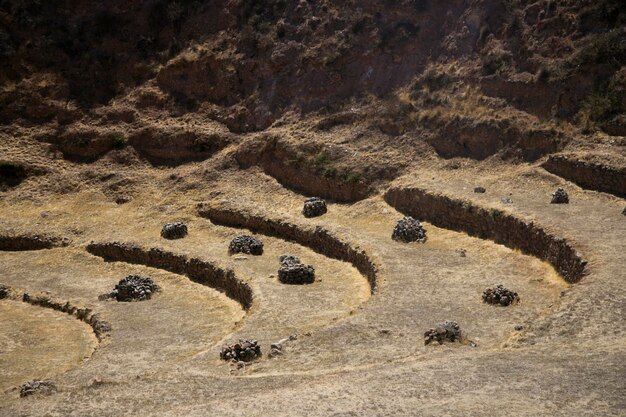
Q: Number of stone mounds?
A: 11